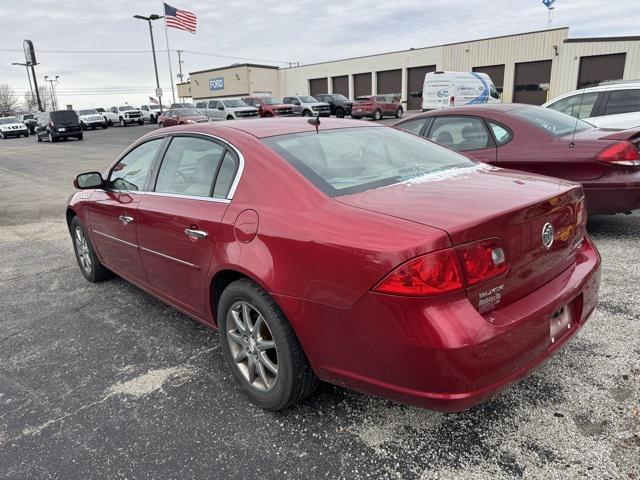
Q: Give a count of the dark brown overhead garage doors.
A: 8